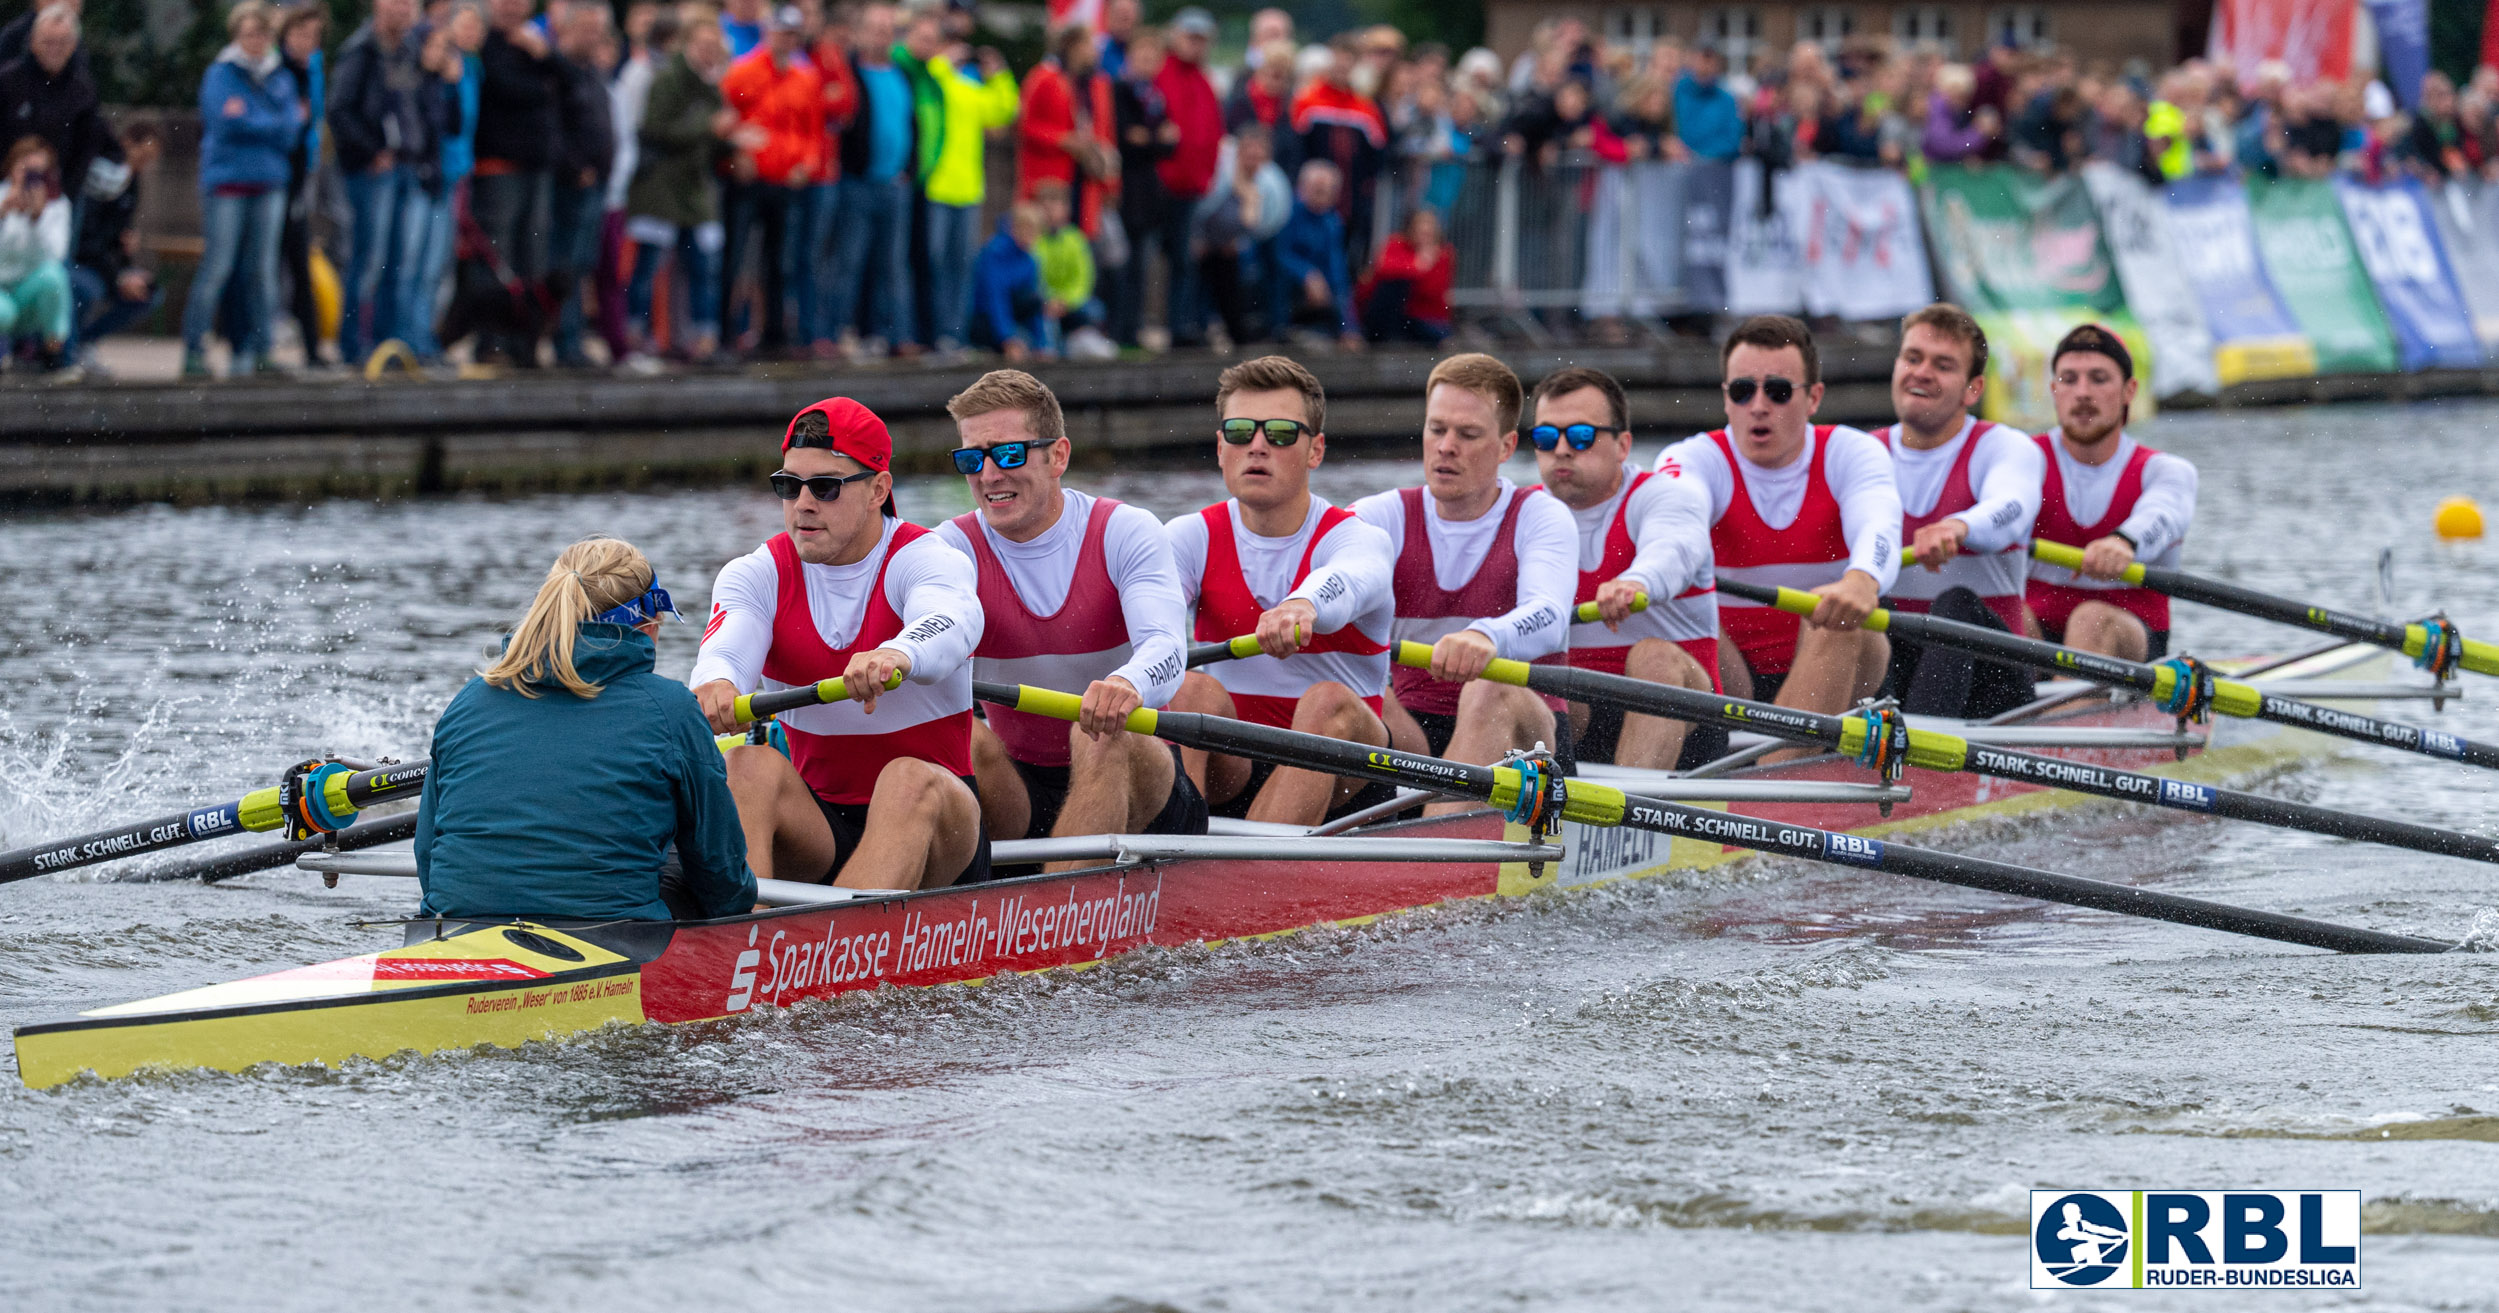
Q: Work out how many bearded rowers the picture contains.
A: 1